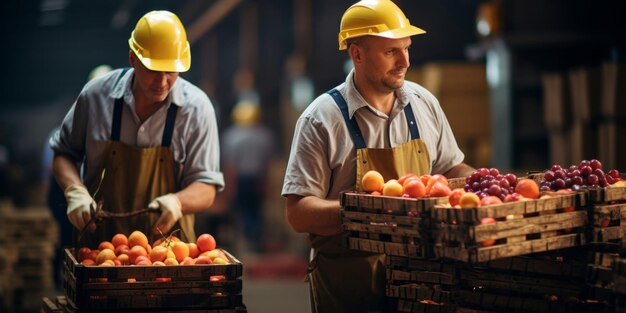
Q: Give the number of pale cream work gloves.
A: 2